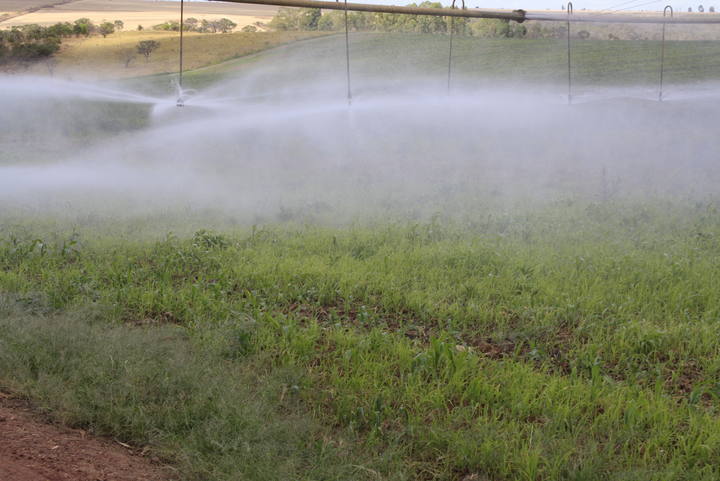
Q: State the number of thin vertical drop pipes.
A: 5